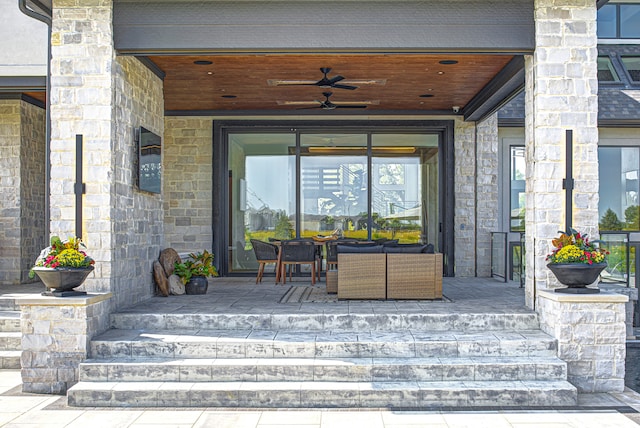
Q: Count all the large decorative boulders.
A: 3